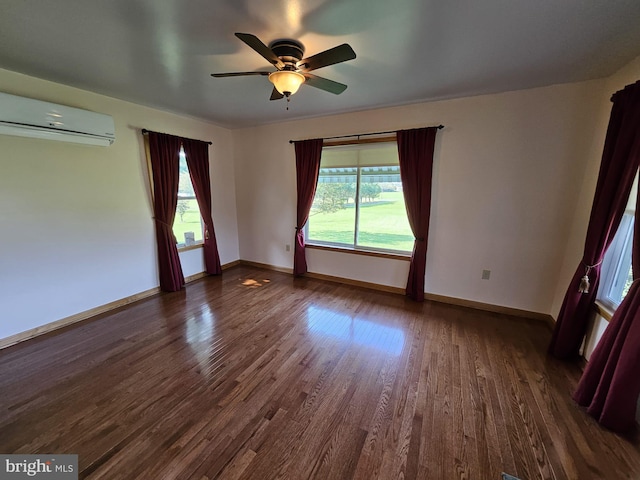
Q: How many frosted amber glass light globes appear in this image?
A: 1